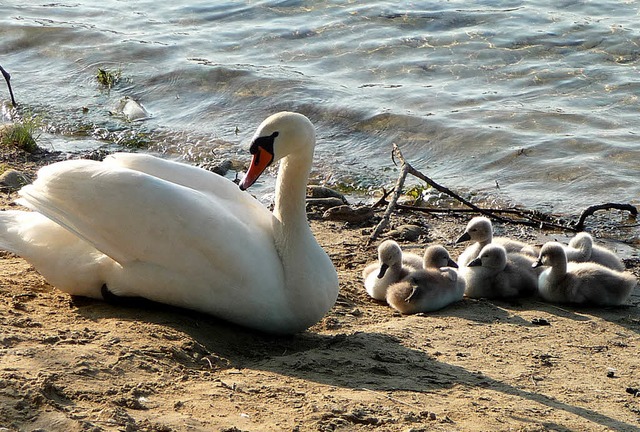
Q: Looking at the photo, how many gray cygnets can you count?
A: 6